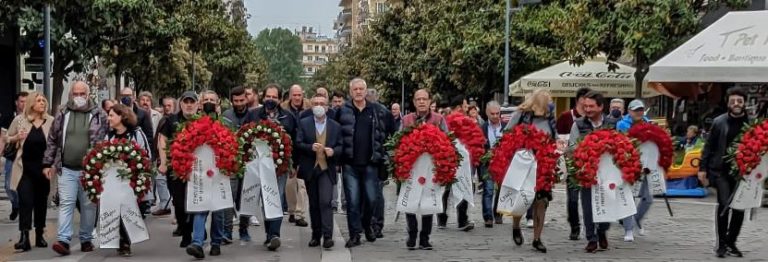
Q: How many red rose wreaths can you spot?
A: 7